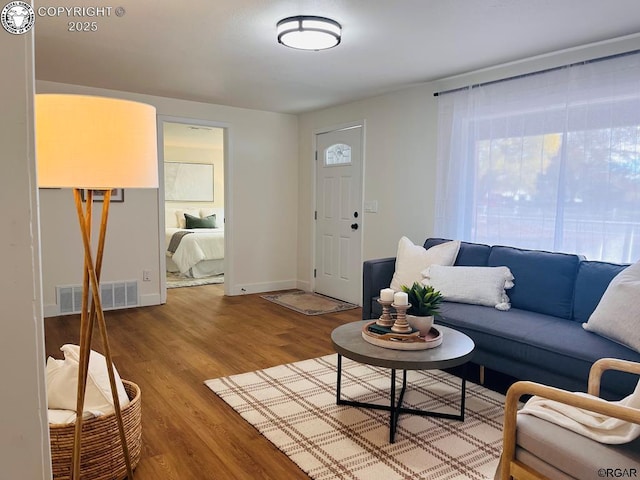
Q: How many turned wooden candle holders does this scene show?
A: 2